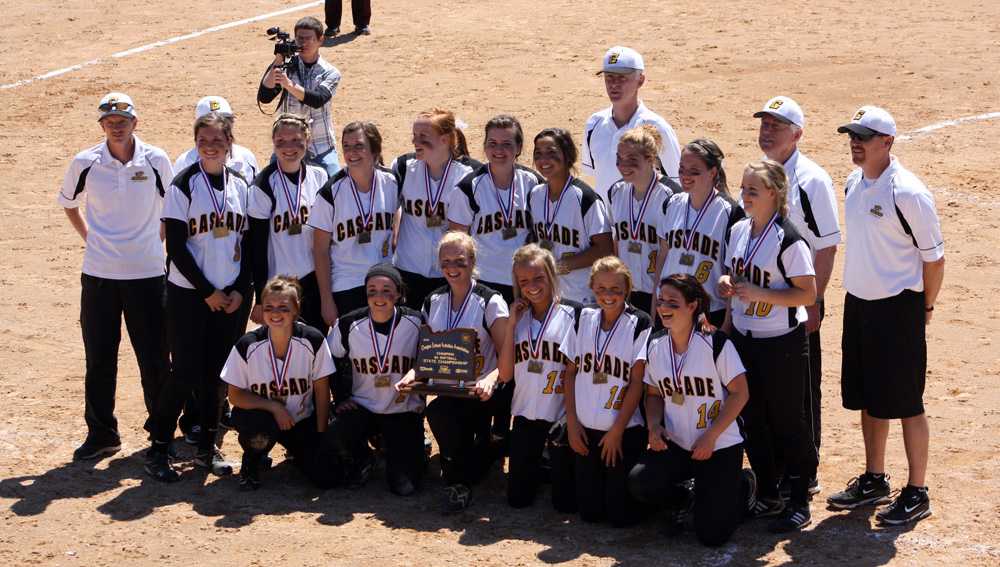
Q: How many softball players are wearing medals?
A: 15